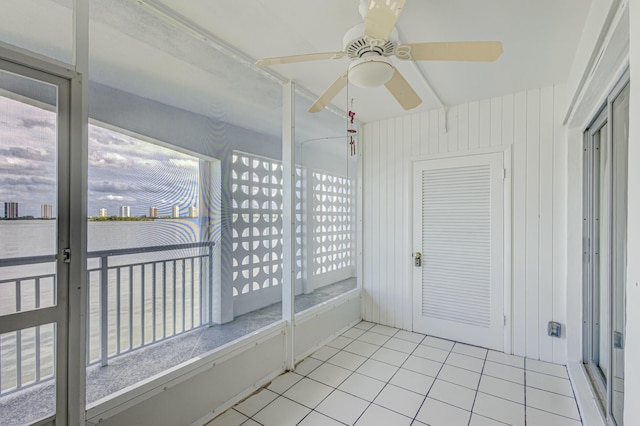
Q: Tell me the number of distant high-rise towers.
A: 7